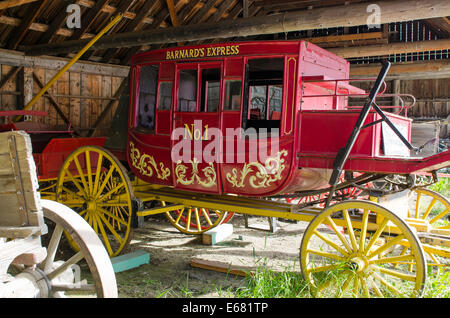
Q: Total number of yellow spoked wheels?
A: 4